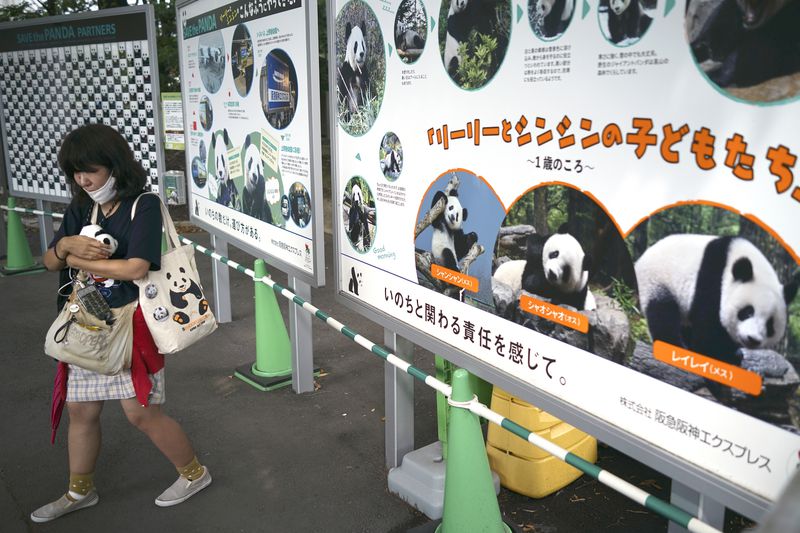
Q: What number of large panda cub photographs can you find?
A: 3